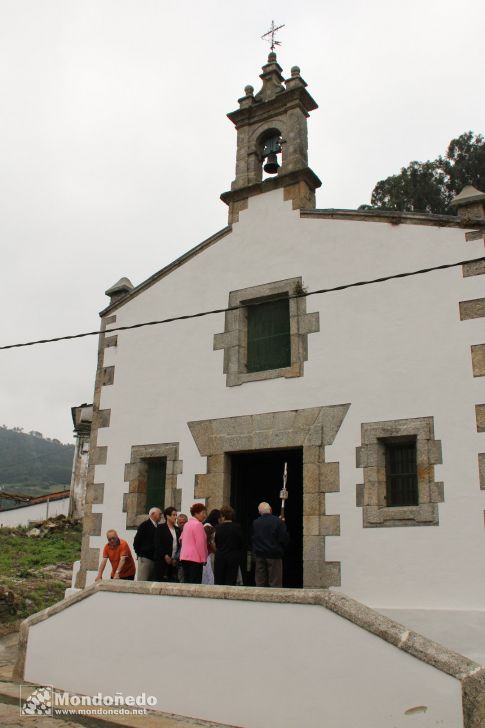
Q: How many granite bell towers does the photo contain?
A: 1